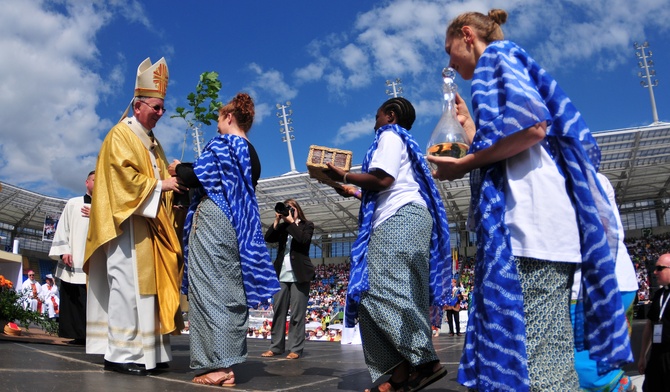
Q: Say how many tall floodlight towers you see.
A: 4